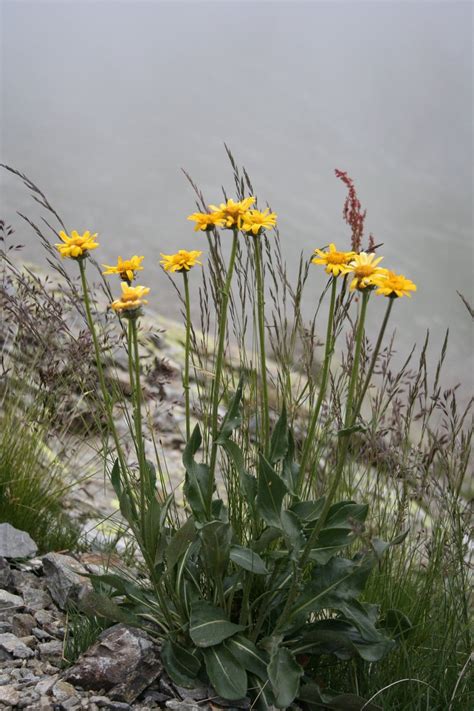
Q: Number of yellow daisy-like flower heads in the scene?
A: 10